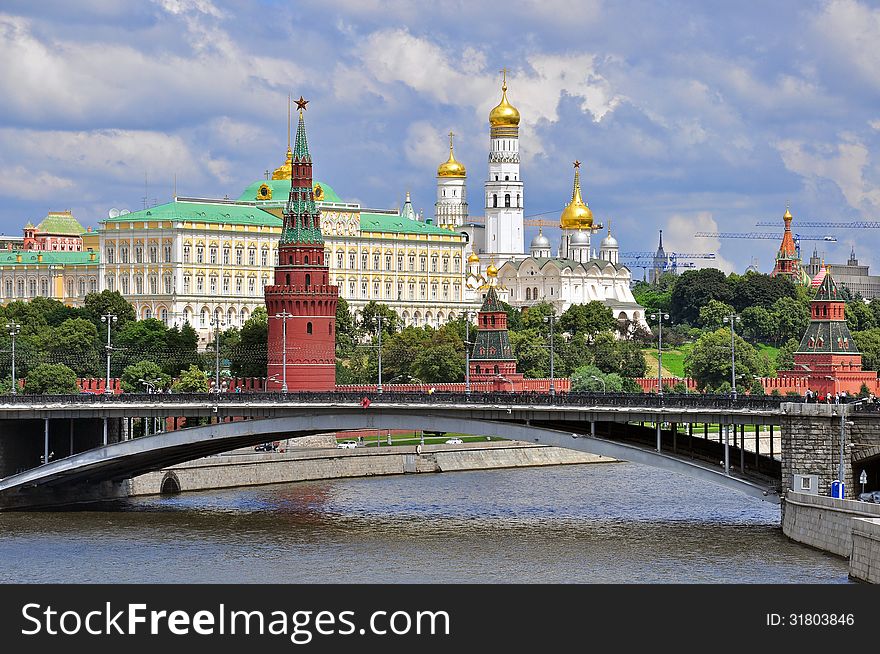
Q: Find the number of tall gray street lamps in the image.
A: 9